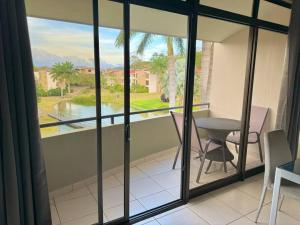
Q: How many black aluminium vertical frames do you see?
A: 4